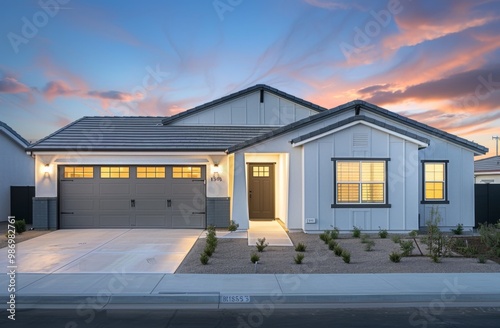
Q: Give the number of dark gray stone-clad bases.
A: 2